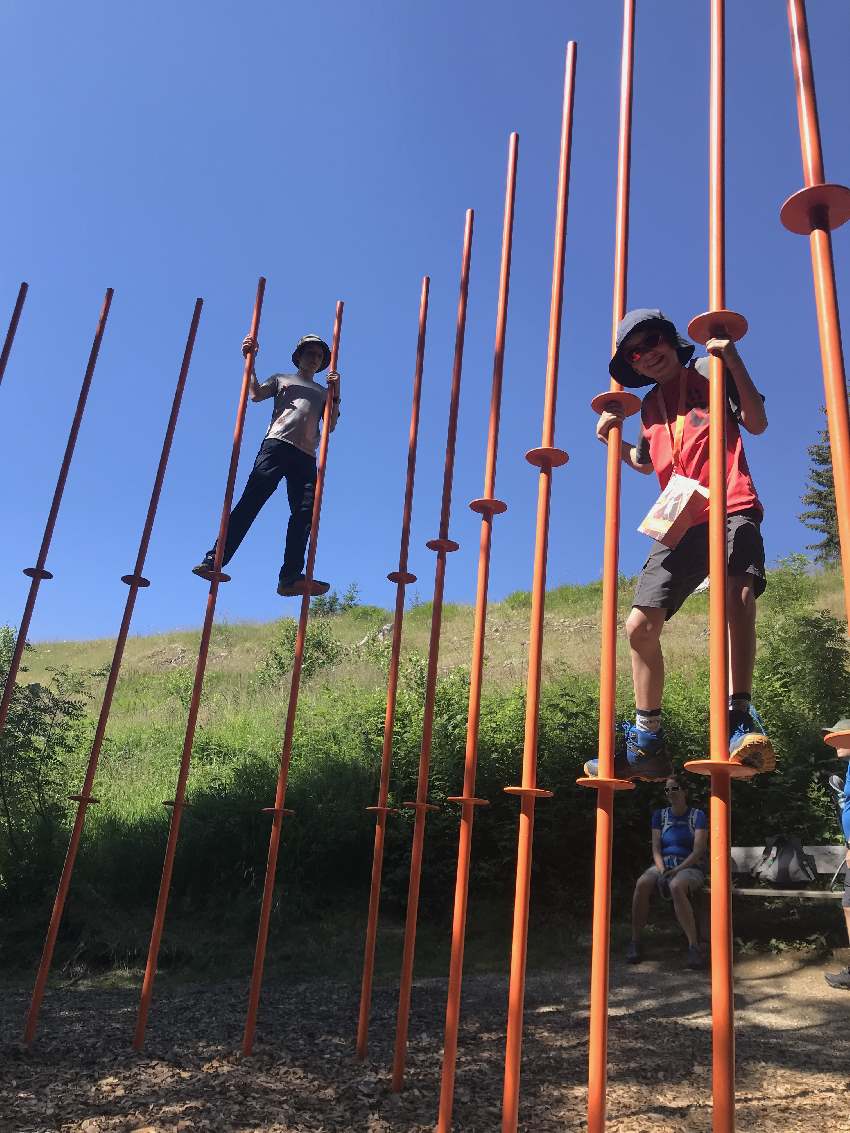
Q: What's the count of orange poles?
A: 12